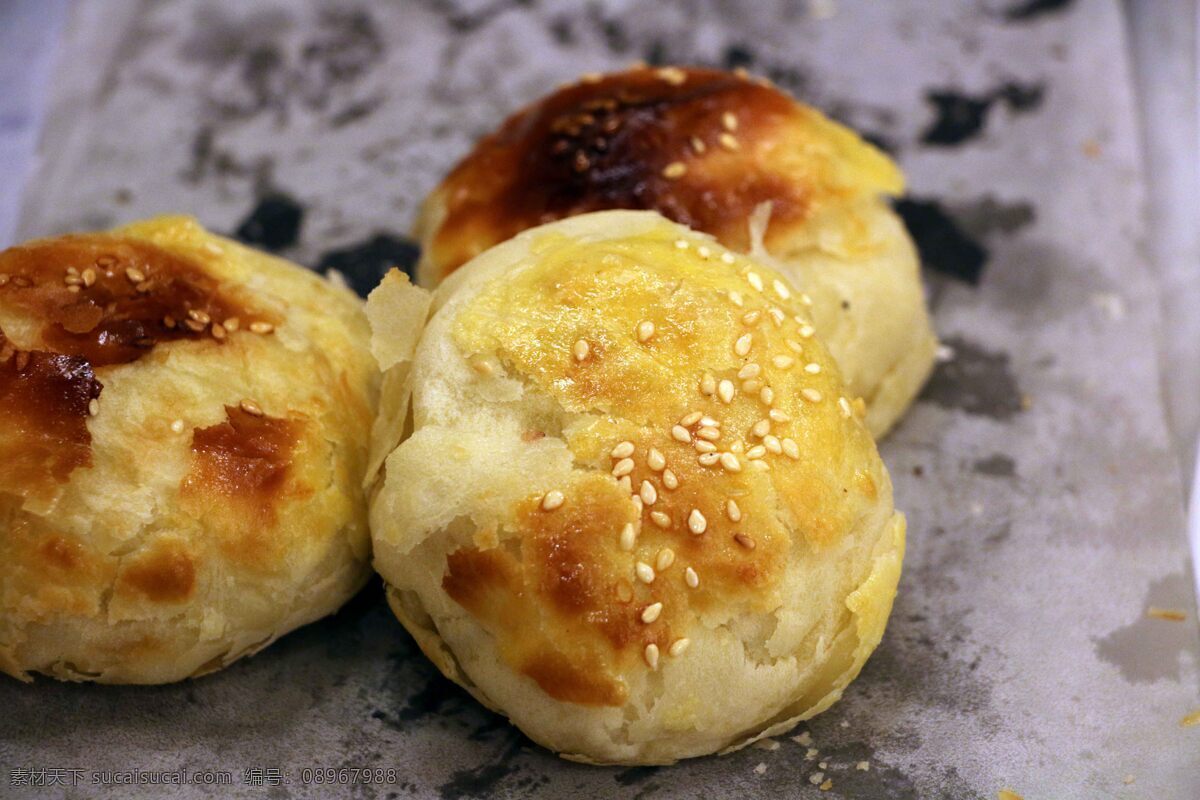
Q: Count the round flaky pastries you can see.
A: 3